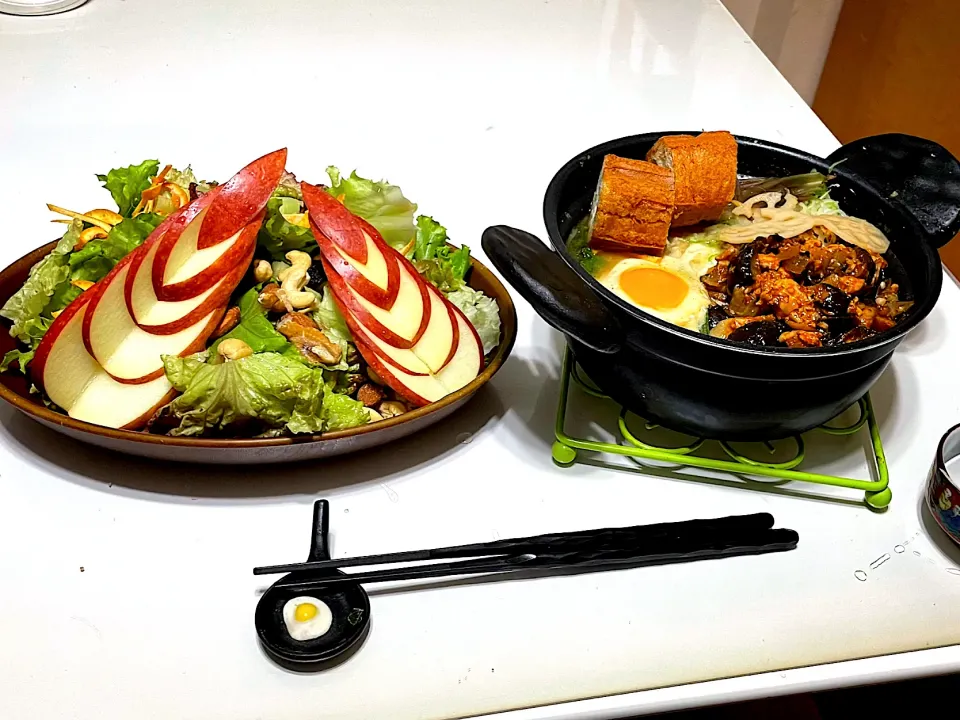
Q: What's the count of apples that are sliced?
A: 2